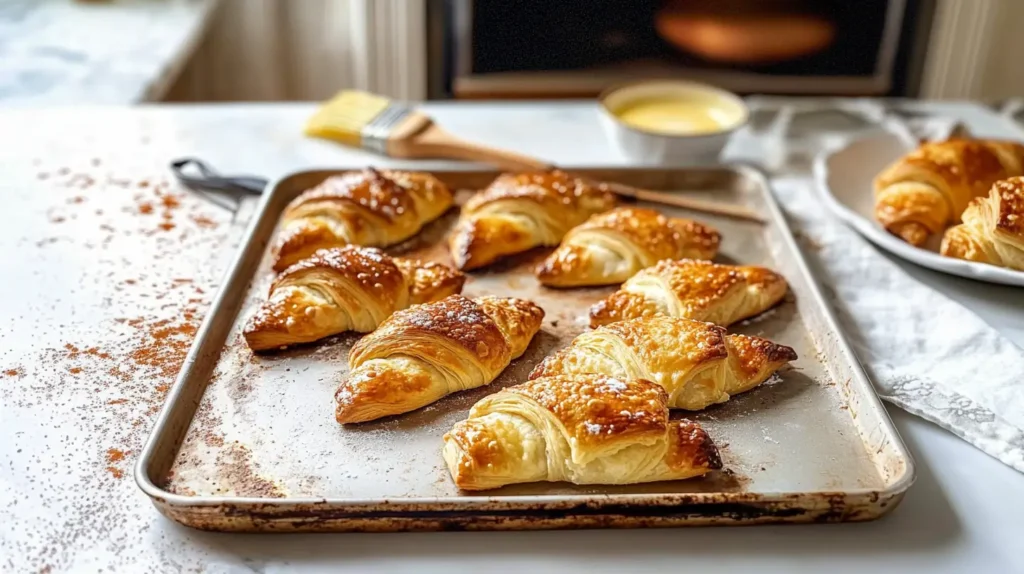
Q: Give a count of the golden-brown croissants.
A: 10